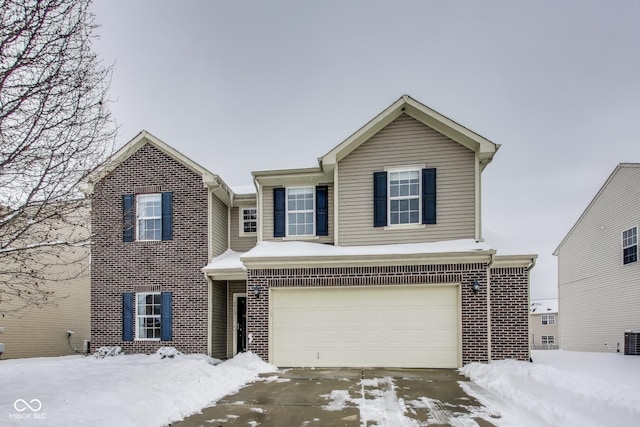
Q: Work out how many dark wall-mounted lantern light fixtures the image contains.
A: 2